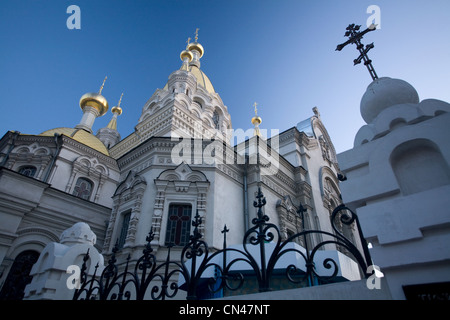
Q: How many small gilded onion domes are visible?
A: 5